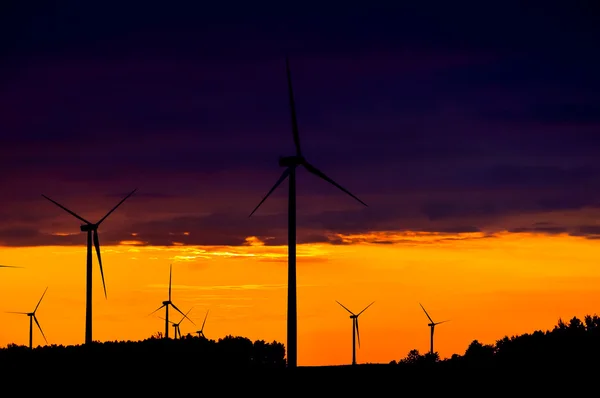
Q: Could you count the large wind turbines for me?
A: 2